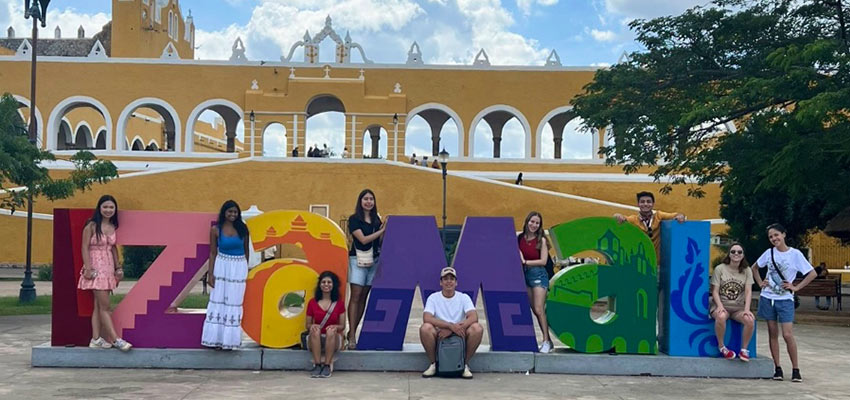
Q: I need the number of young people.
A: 9